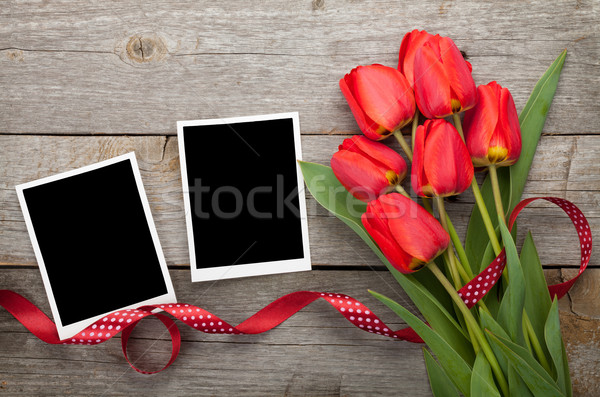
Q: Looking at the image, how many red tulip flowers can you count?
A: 7